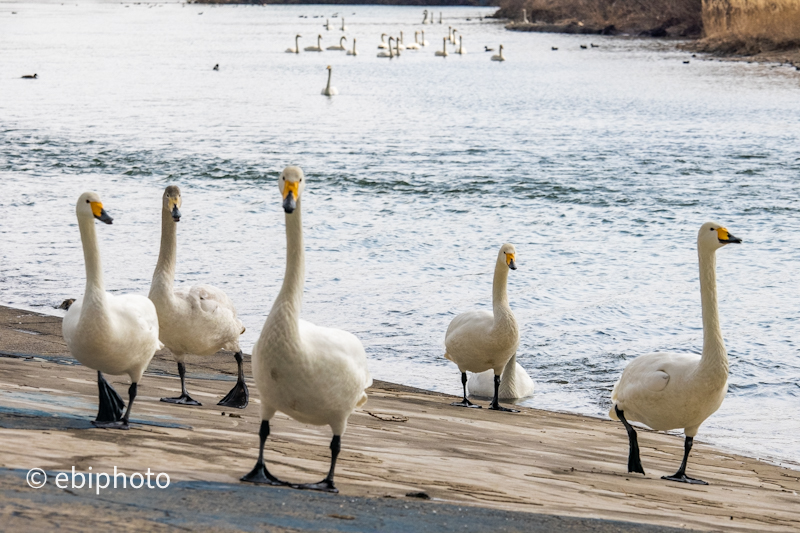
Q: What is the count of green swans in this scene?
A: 0